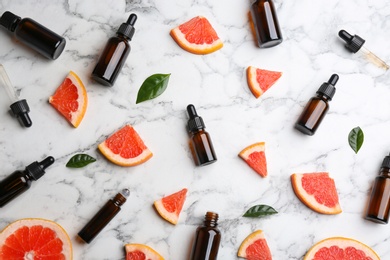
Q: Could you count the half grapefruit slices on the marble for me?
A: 2